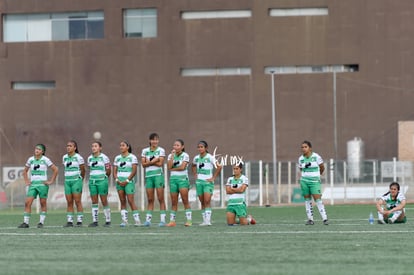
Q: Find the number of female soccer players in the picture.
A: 10